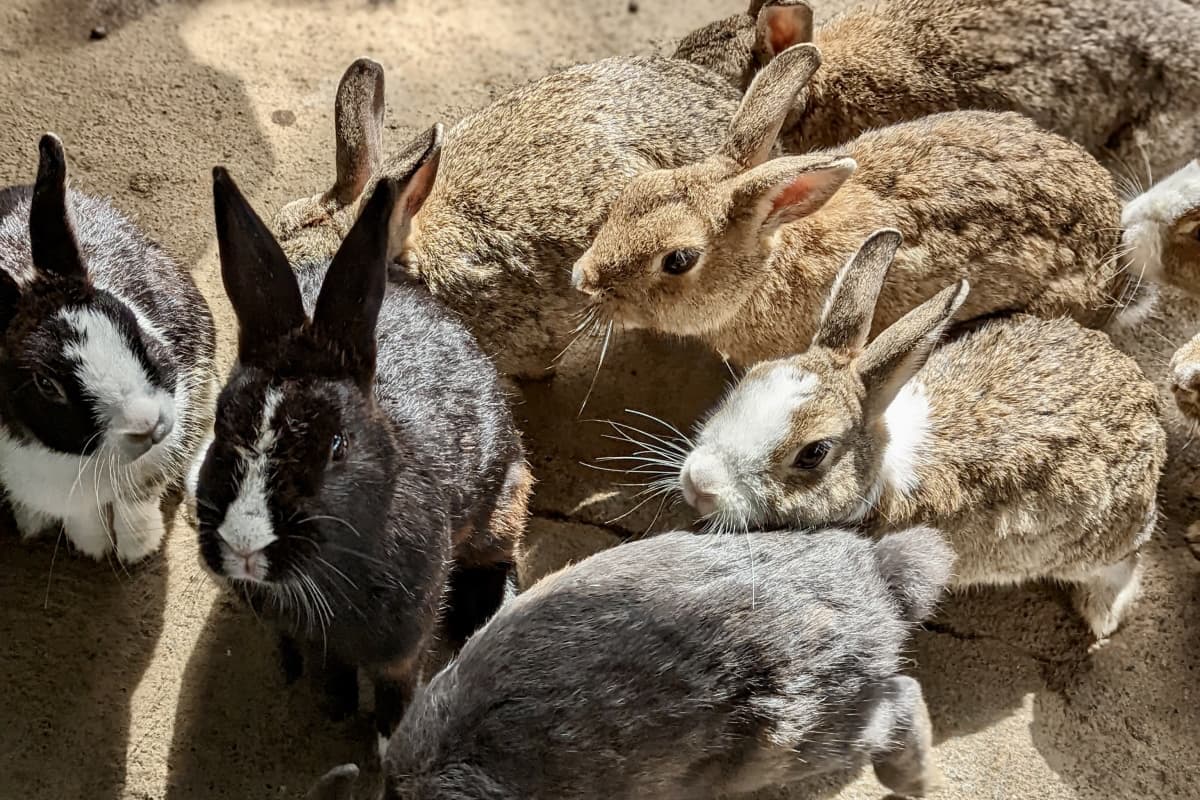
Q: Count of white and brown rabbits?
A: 2